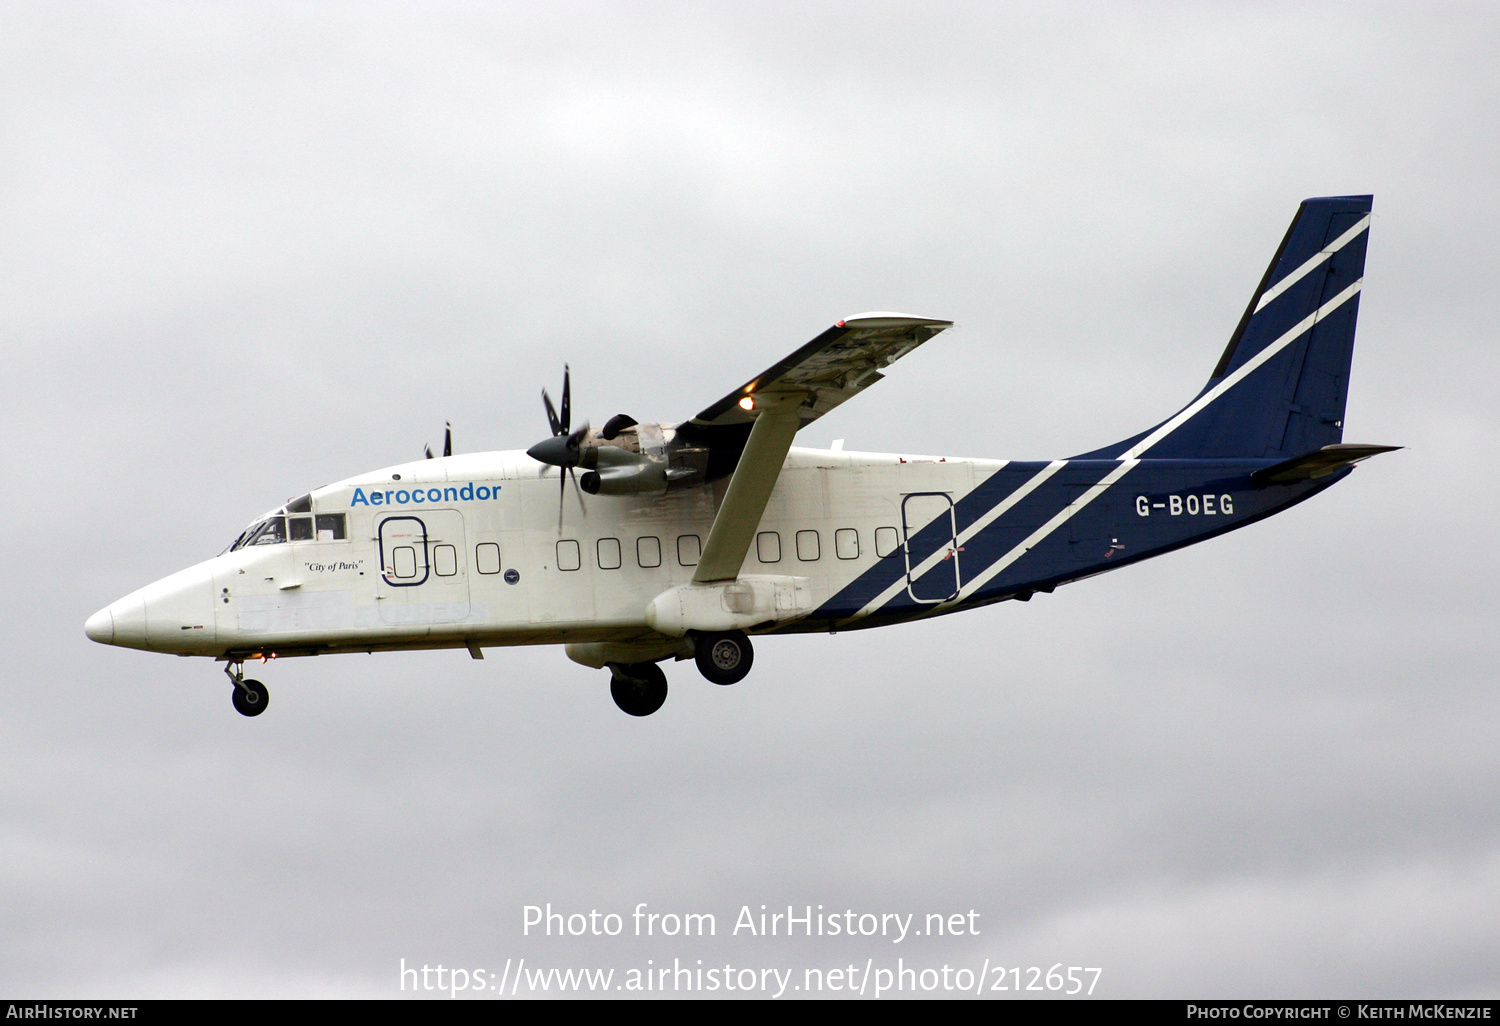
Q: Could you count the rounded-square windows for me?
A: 11